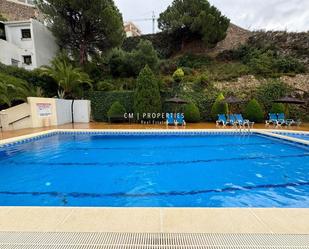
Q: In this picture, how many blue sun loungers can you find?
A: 7